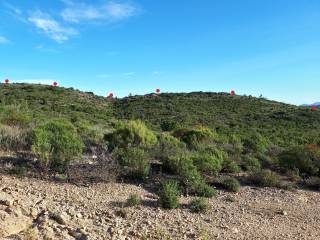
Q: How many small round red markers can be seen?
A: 6